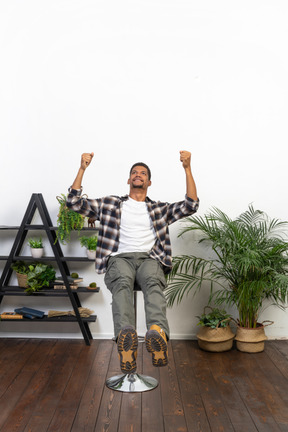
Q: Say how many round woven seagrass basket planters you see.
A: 2